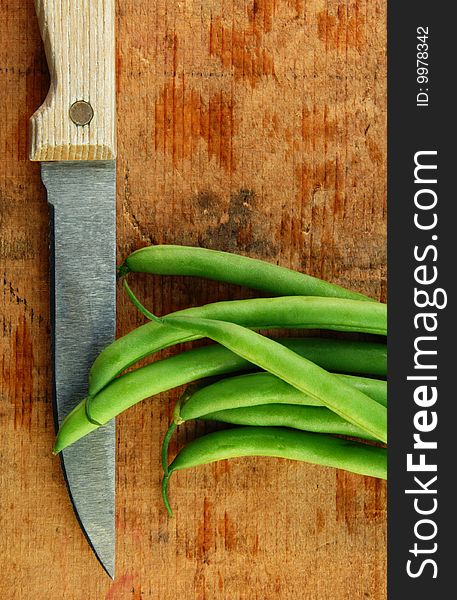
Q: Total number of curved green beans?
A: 7